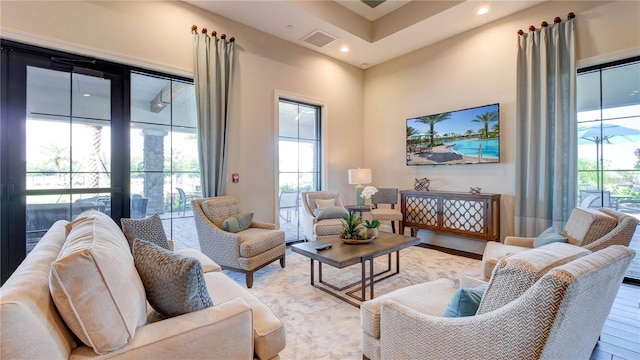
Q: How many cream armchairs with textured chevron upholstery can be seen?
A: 4